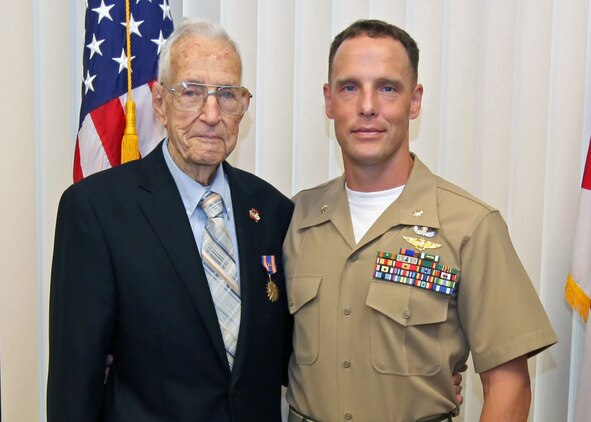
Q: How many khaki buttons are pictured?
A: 6